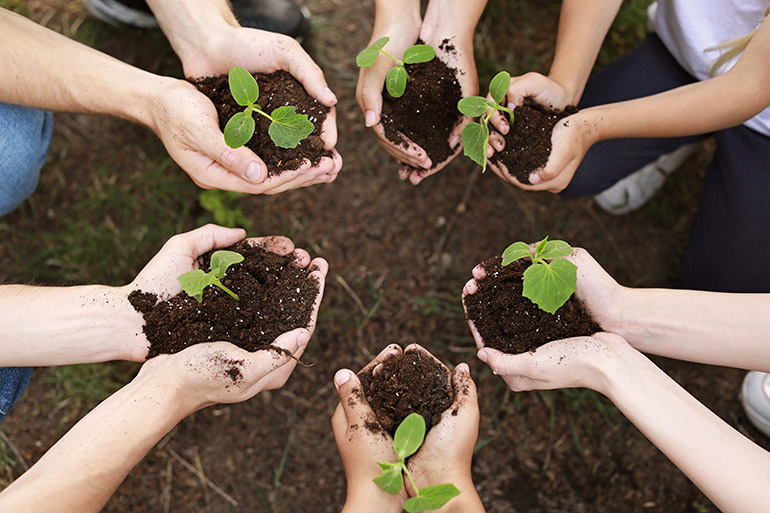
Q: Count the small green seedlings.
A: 6